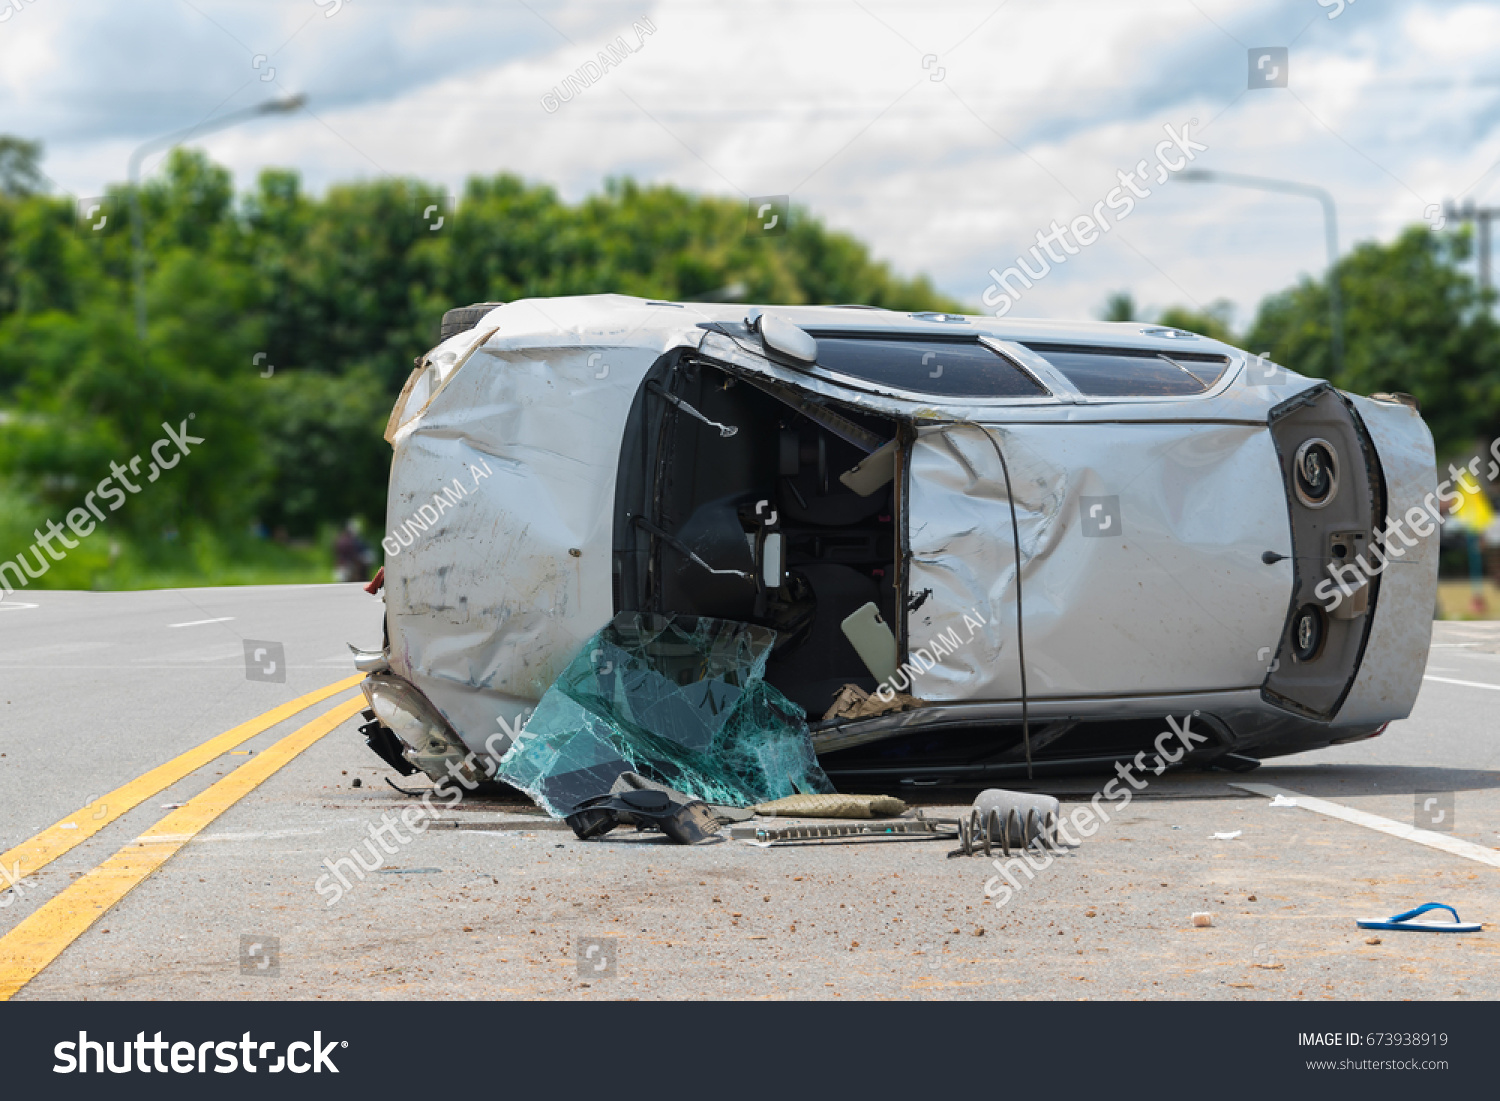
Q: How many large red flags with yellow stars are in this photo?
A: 0